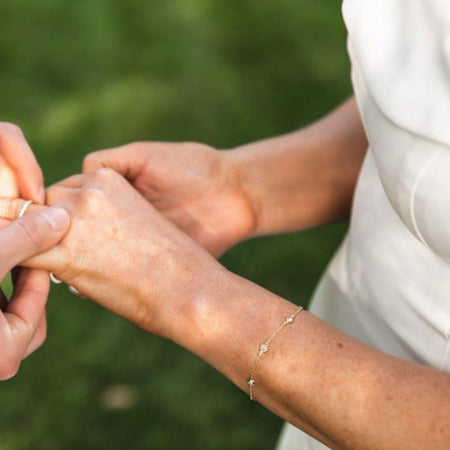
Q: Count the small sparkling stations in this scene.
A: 3